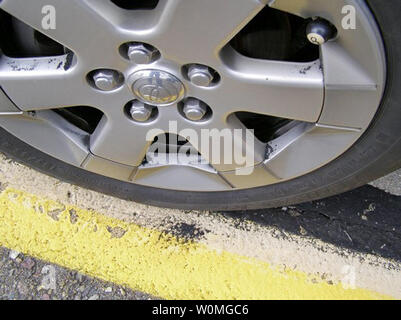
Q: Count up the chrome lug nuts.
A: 5